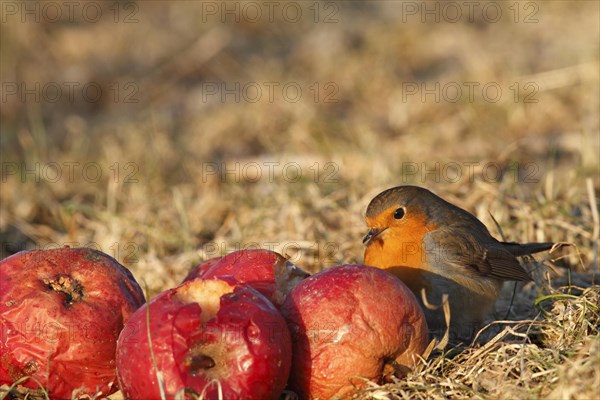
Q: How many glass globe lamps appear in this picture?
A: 0